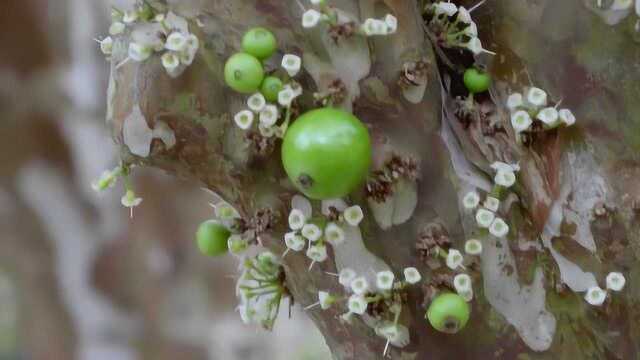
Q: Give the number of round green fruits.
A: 7